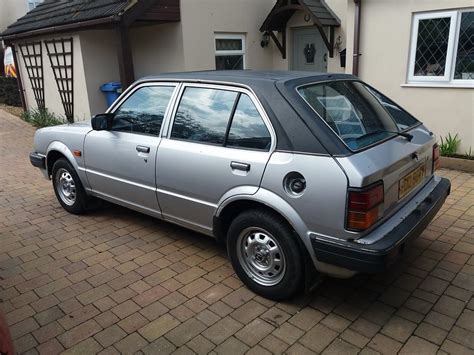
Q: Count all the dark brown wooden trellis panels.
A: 2